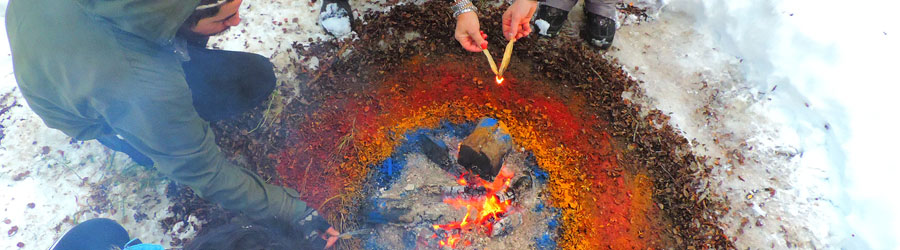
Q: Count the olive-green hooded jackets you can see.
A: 1